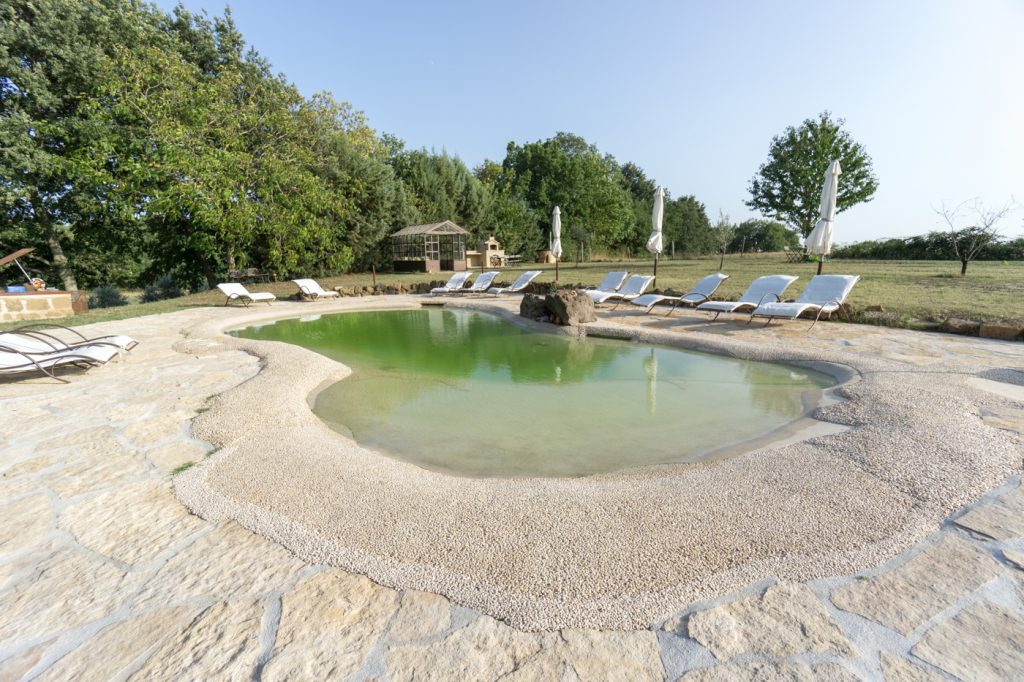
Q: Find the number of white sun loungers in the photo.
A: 12